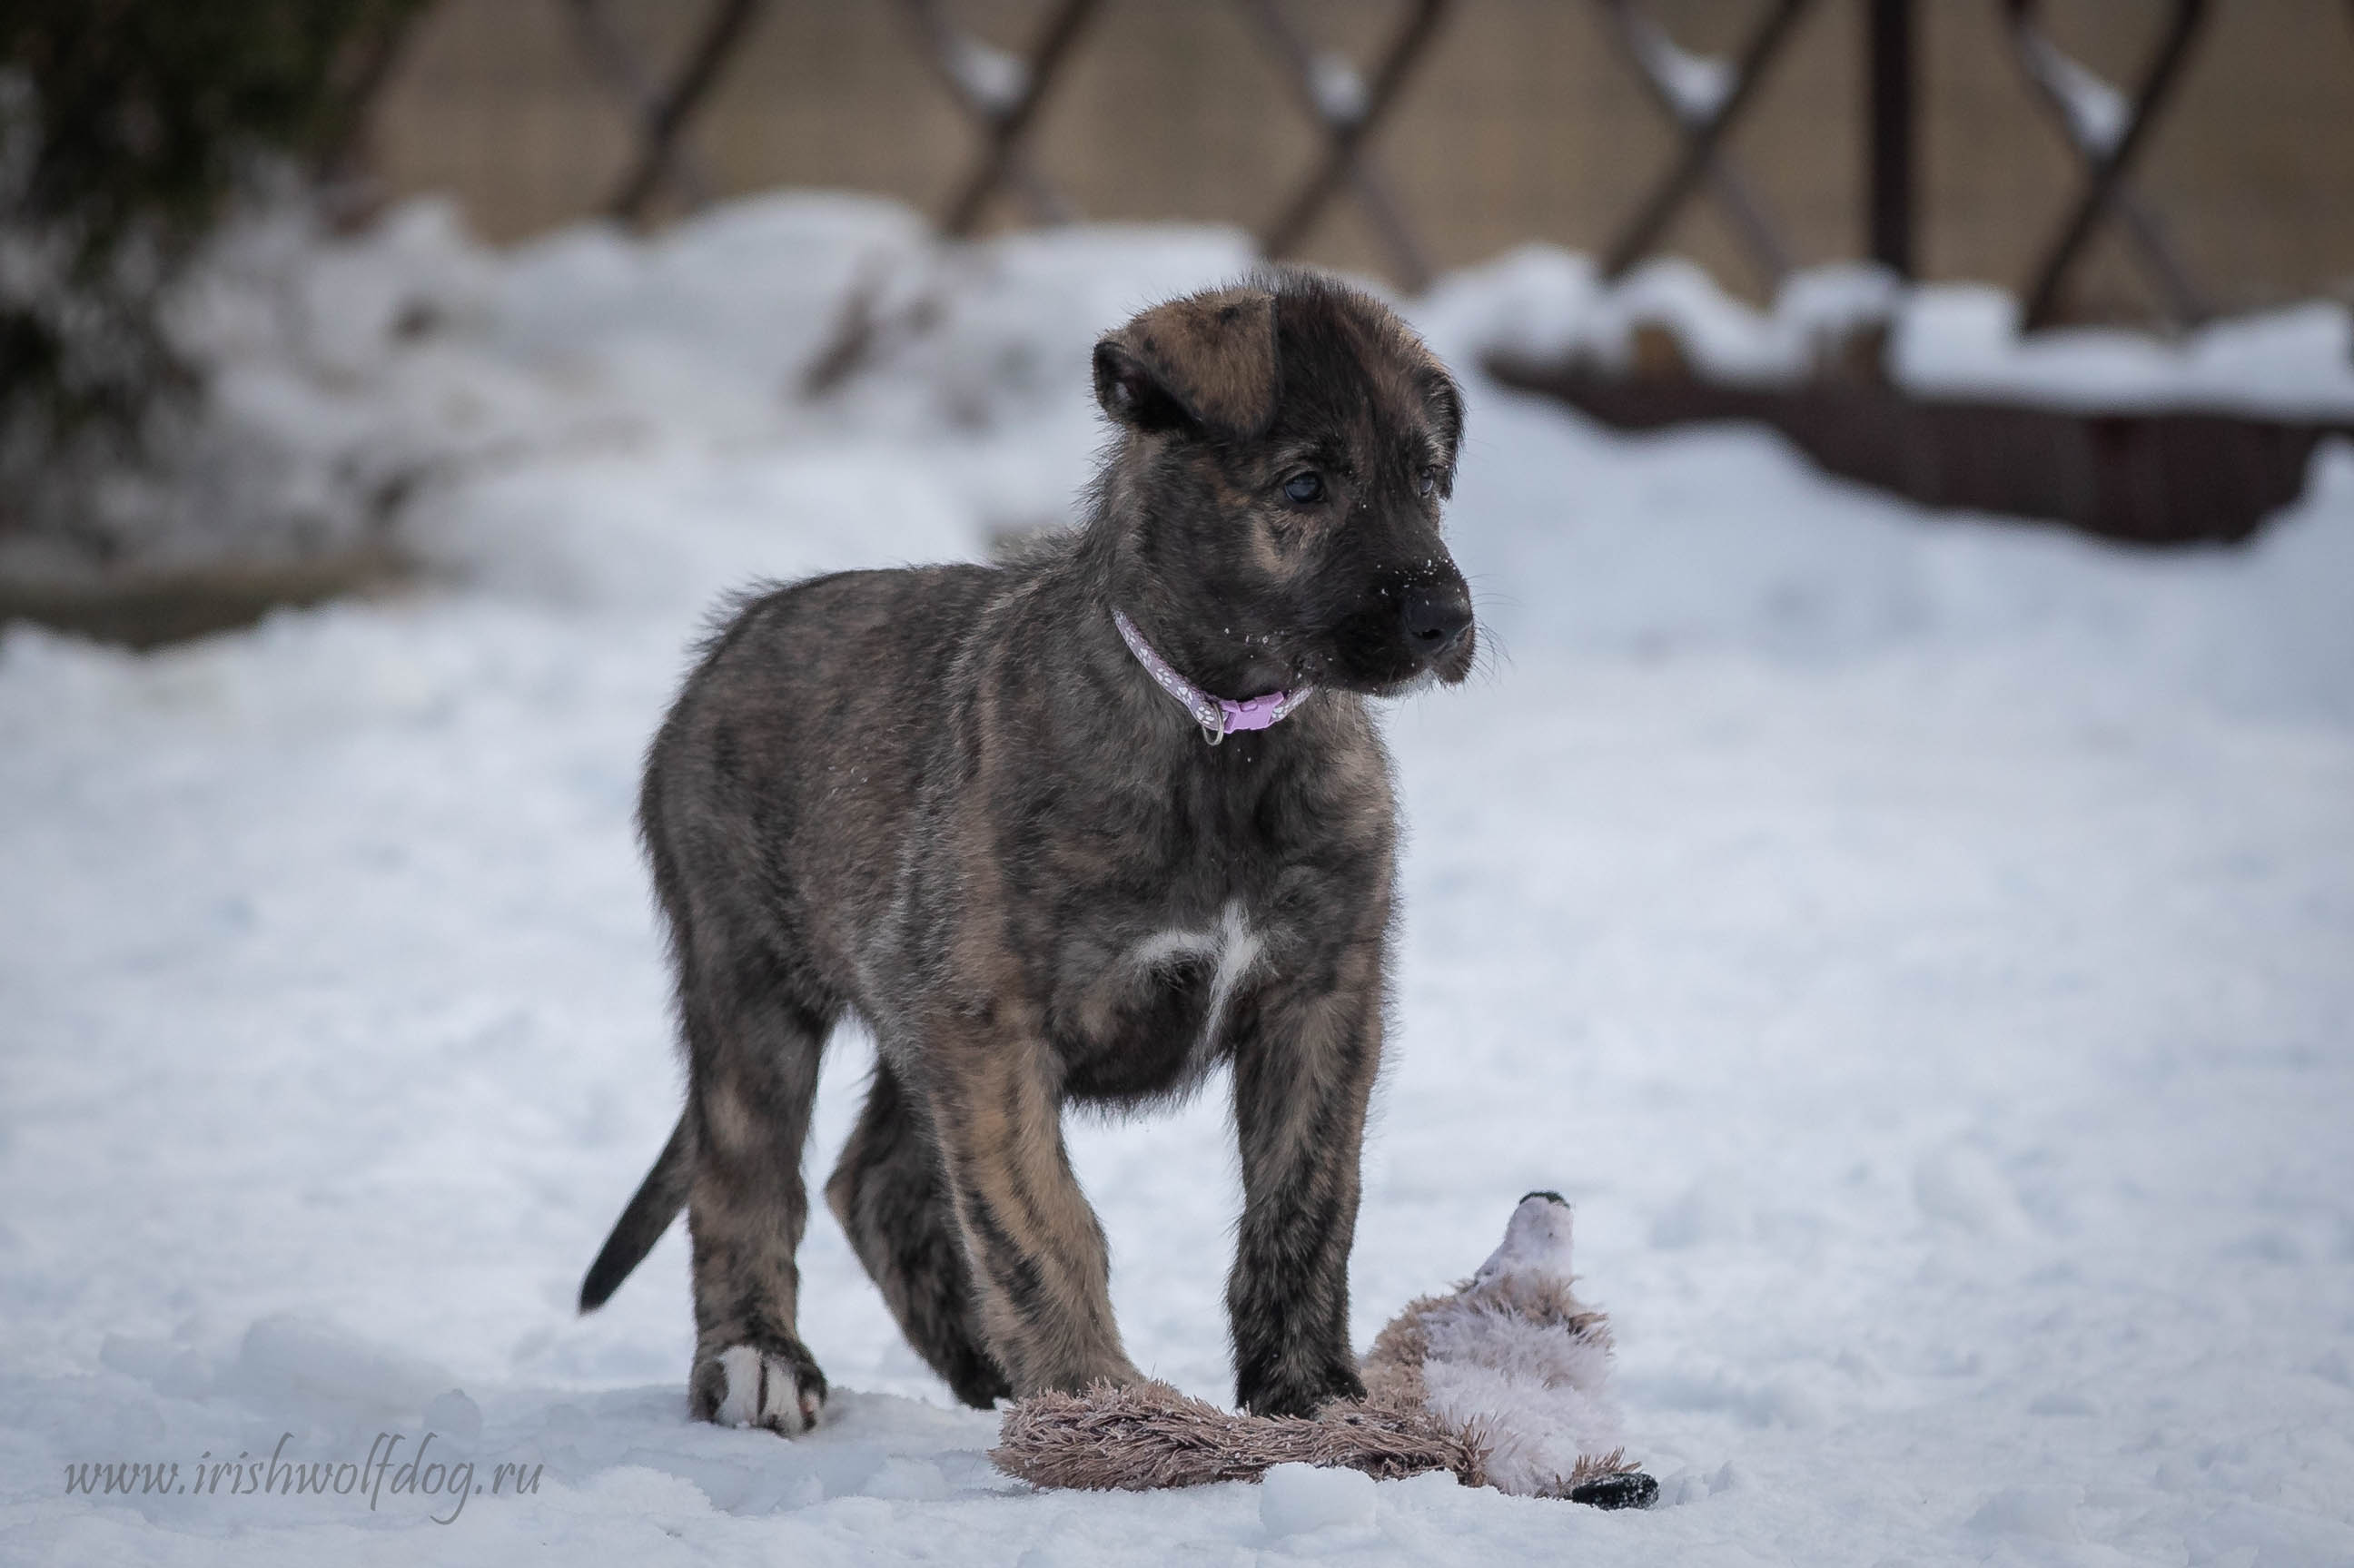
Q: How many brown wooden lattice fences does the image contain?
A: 1